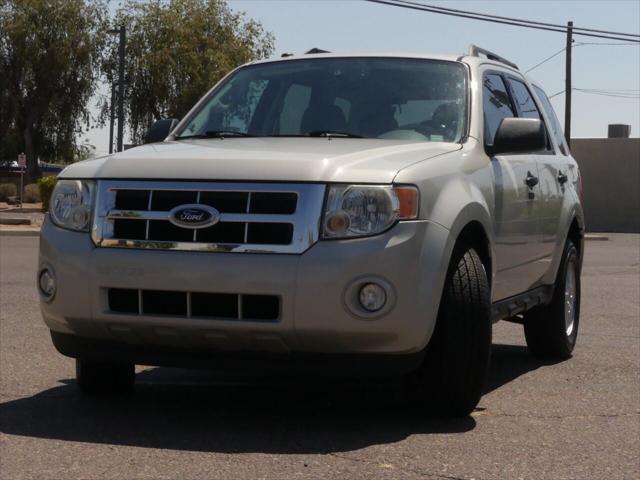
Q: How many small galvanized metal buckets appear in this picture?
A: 0